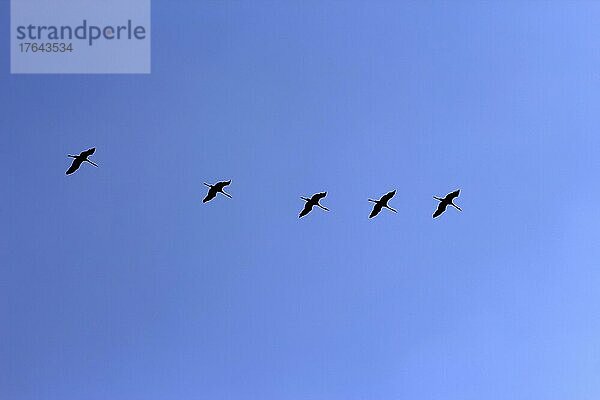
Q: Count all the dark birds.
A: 5